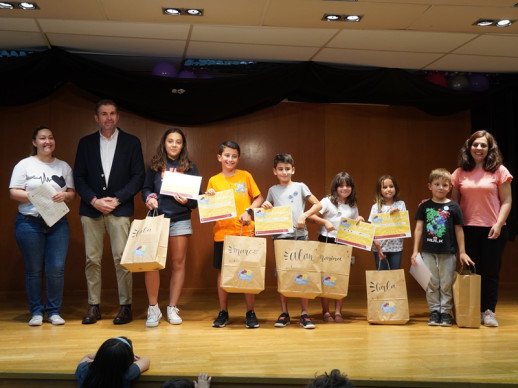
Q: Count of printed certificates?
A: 5